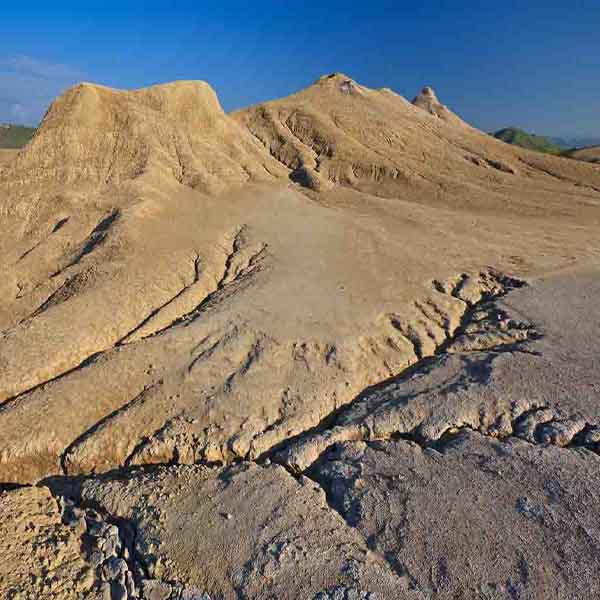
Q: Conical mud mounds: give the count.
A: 3